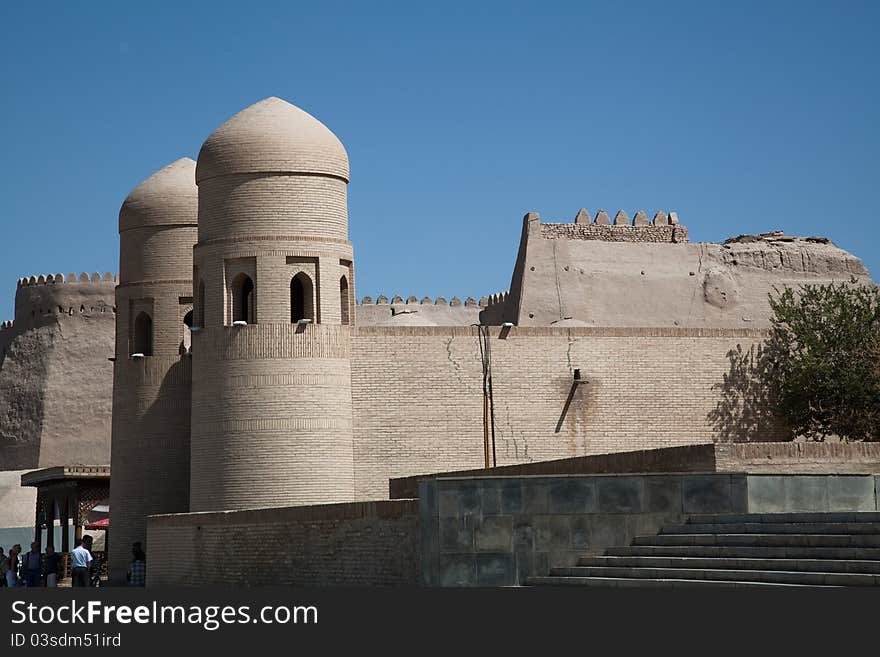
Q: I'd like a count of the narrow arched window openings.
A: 6